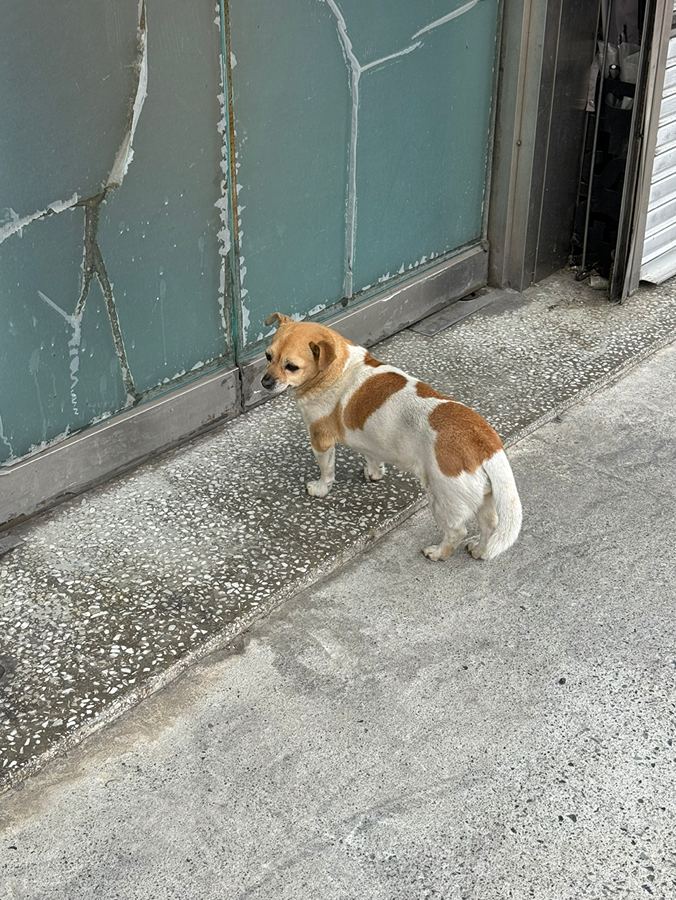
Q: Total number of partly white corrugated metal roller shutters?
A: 1